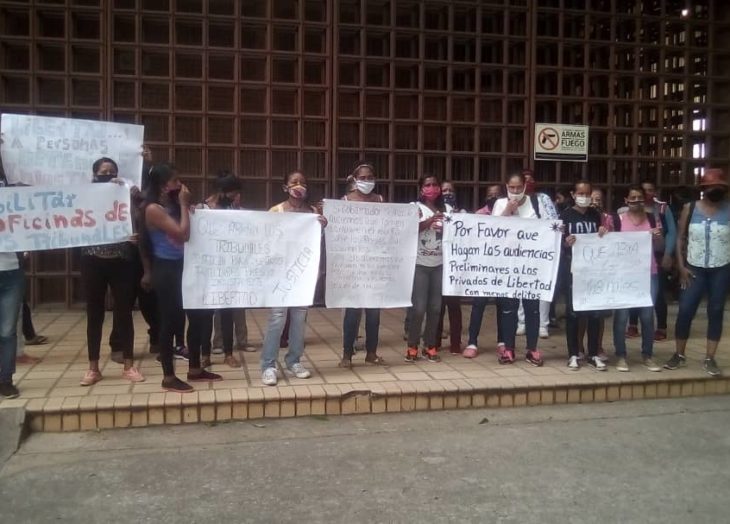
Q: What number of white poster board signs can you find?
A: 6